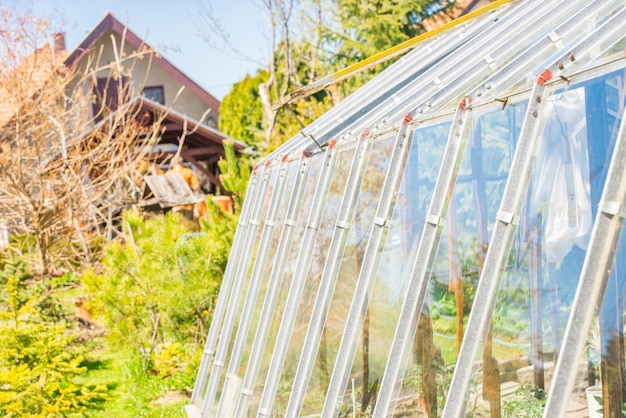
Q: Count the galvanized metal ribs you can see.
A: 10